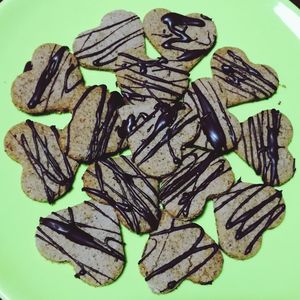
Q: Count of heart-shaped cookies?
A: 15